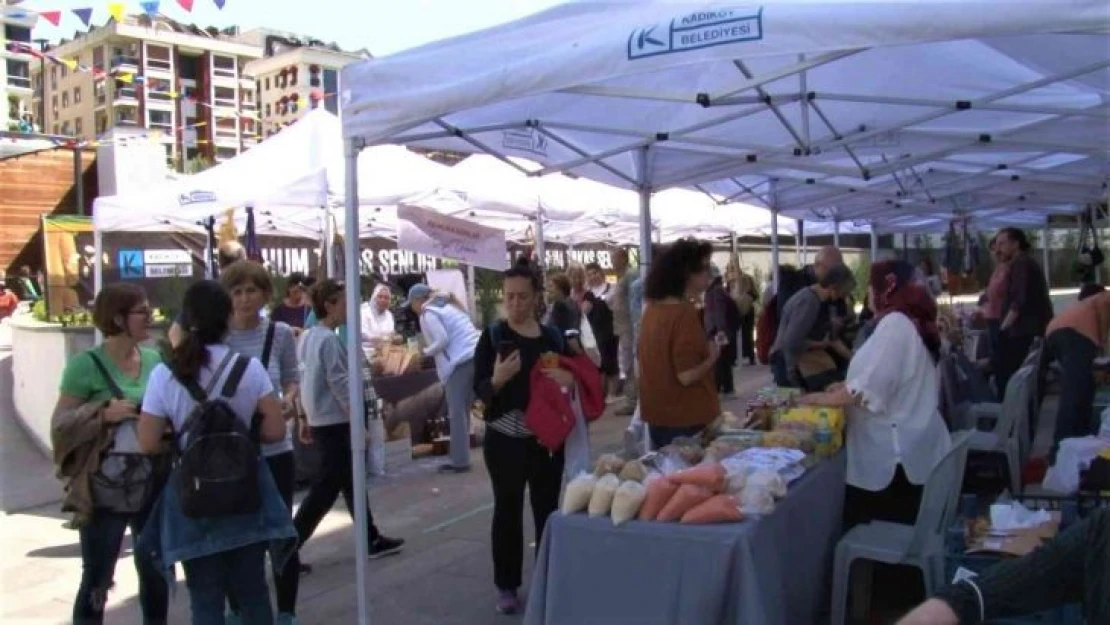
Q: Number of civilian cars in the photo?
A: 0